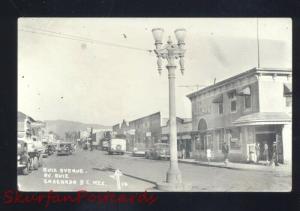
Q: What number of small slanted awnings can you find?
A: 4